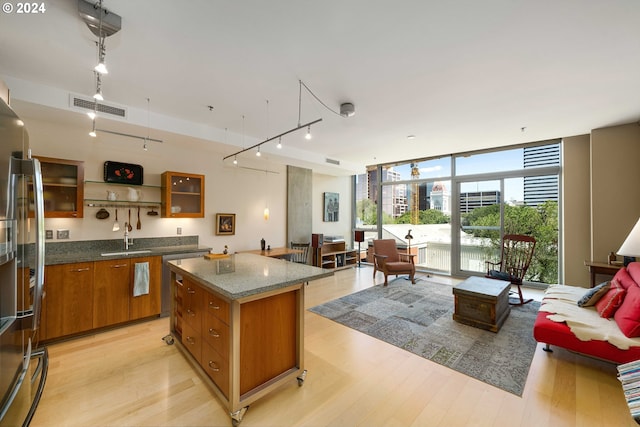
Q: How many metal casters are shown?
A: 3